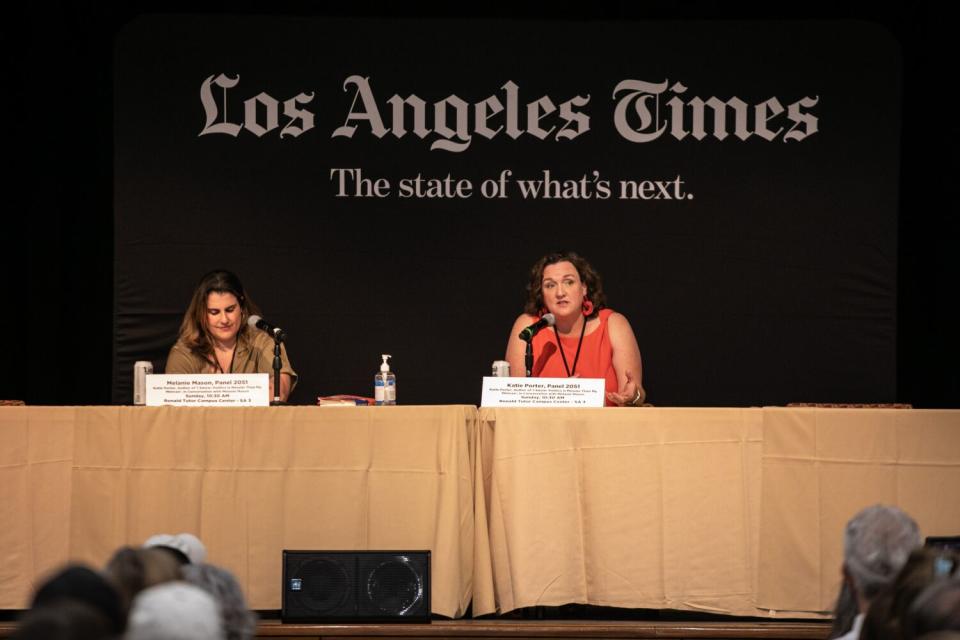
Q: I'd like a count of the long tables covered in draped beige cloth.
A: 2